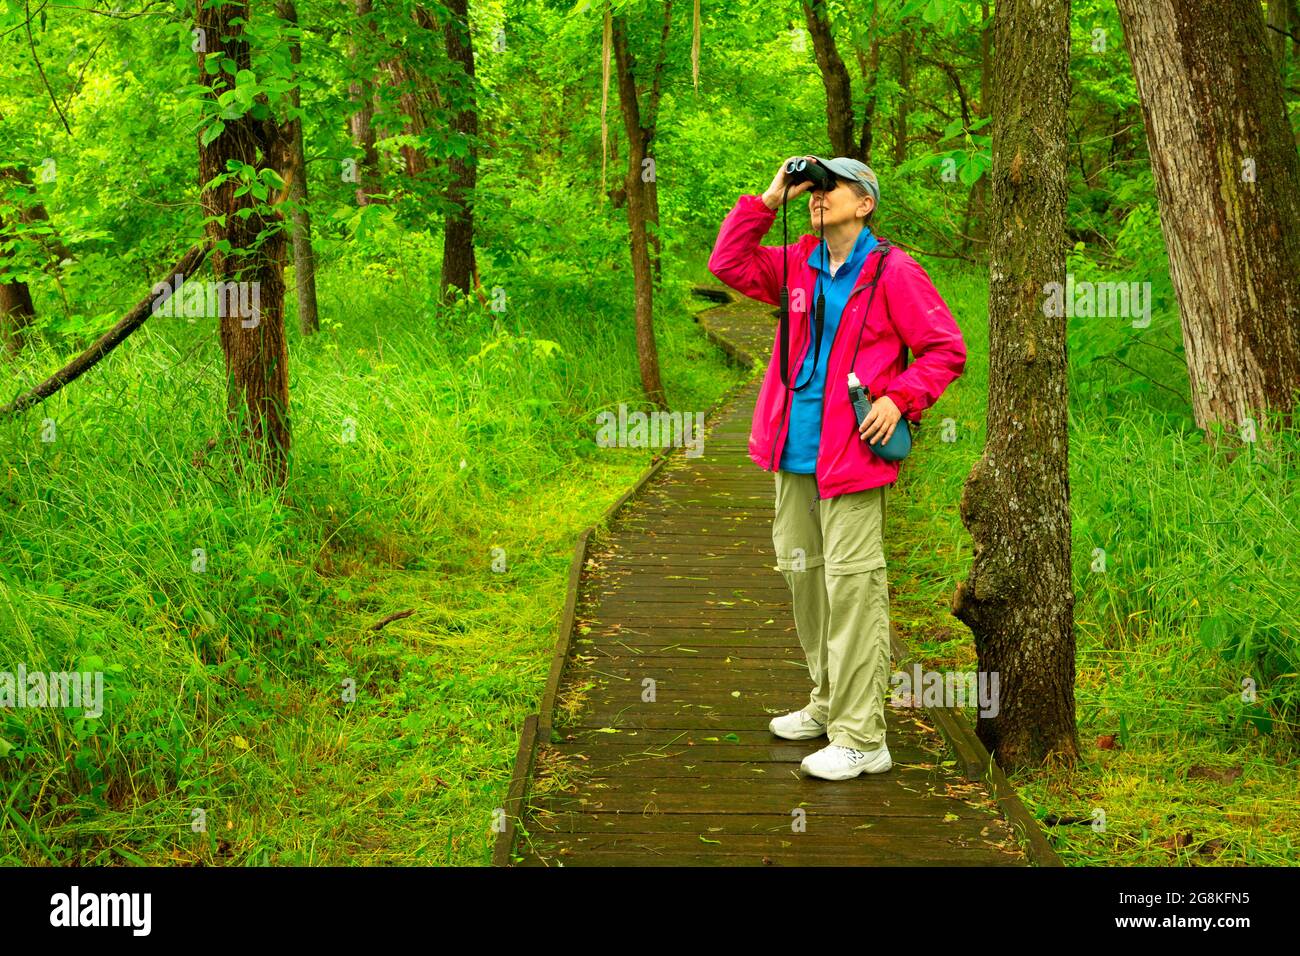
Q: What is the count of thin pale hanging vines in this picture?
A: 2